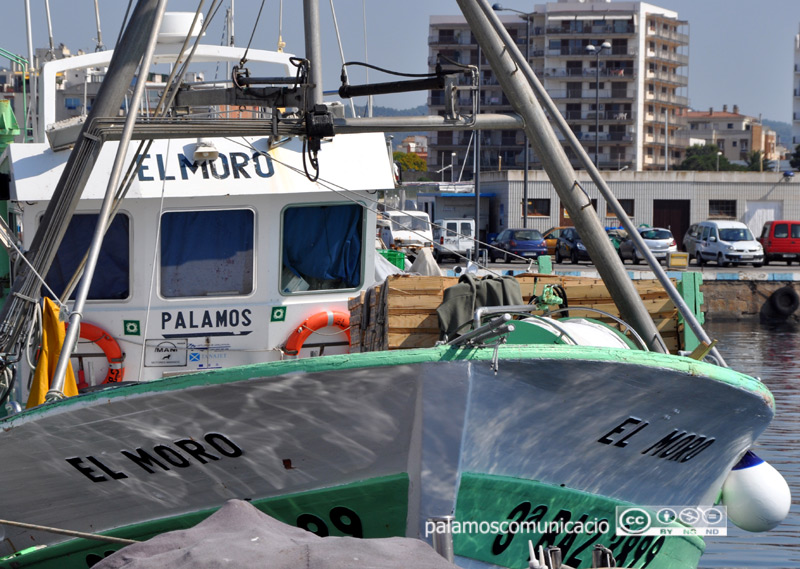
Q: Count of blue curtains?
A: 3